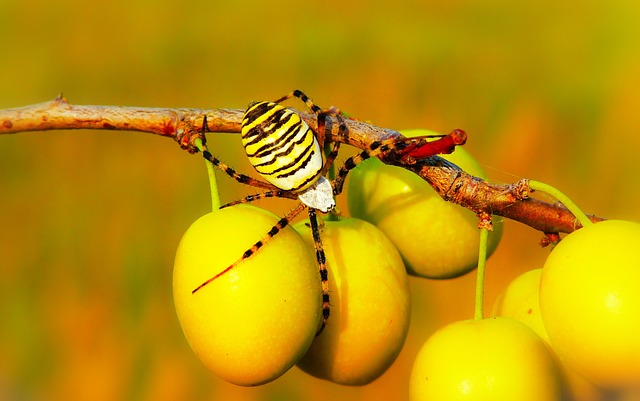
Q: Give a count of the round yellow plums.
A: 6